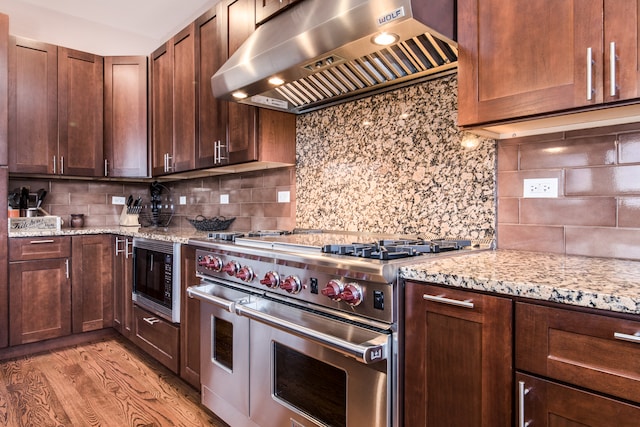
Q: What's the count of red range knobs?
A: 8